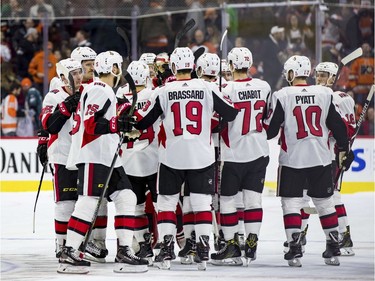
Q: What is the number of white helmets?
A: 11